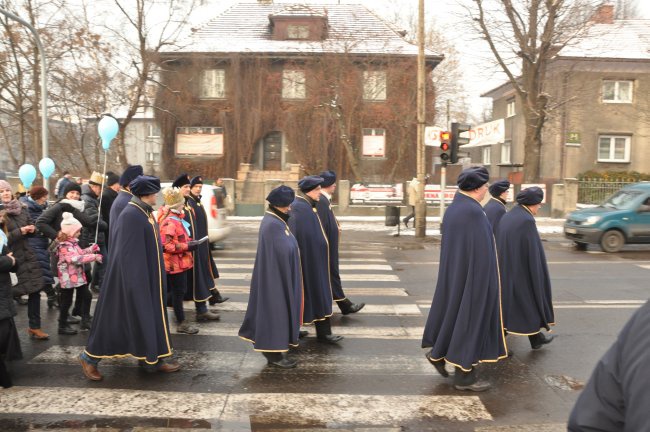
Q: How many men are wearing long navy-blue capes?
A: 10